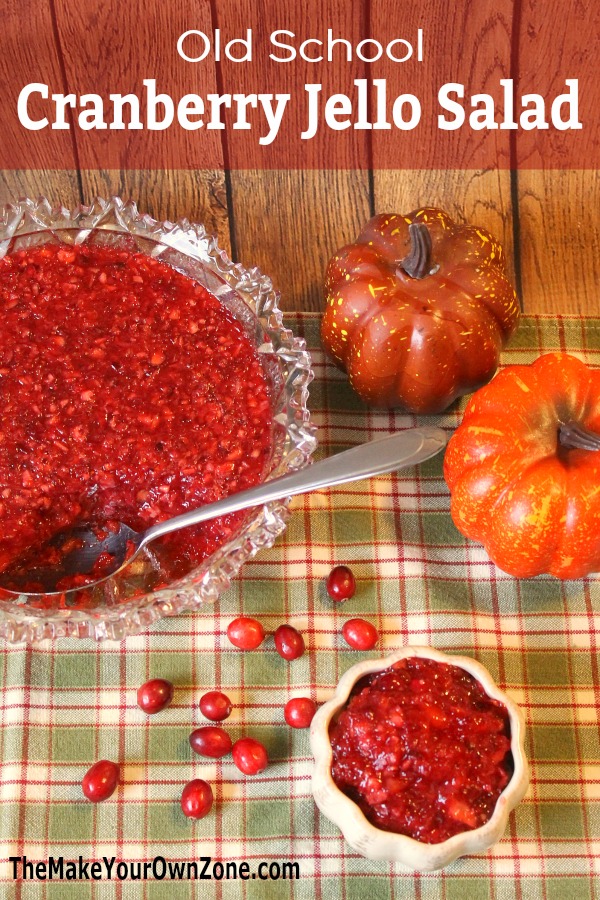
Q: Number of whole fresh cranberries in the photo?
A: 11